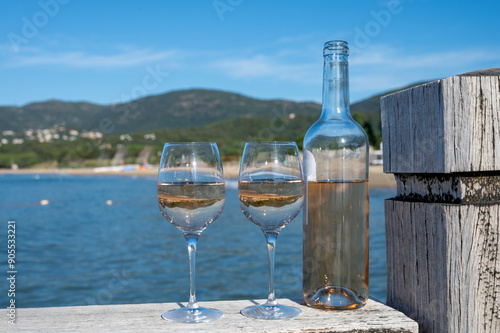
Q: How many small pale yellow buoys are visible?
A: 2